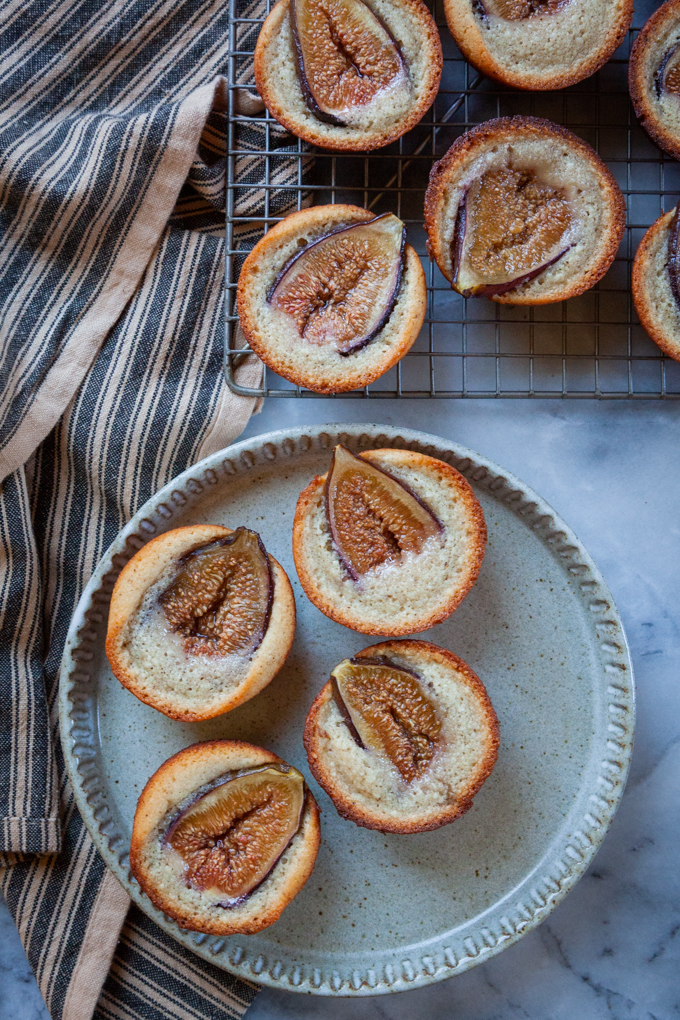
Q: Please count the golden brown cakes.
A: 10